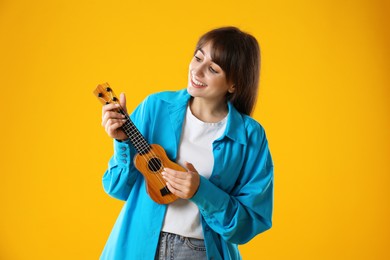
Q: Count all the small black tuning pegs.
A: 4